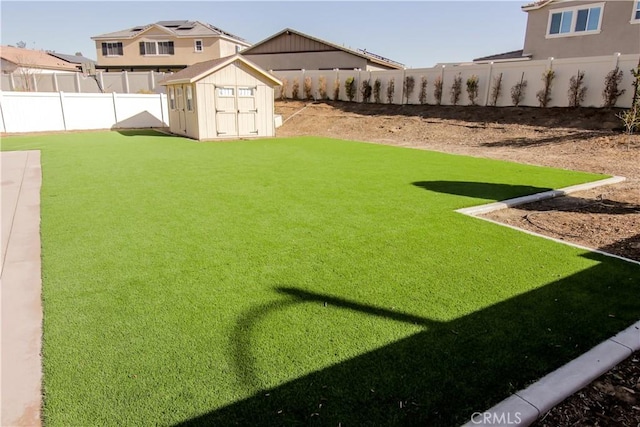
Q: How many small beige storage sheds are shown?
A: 1